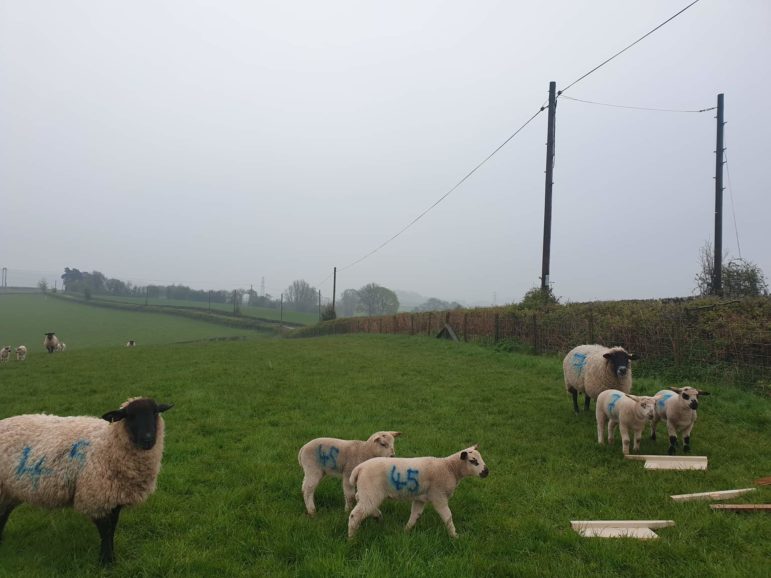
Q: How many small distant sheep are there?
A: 5